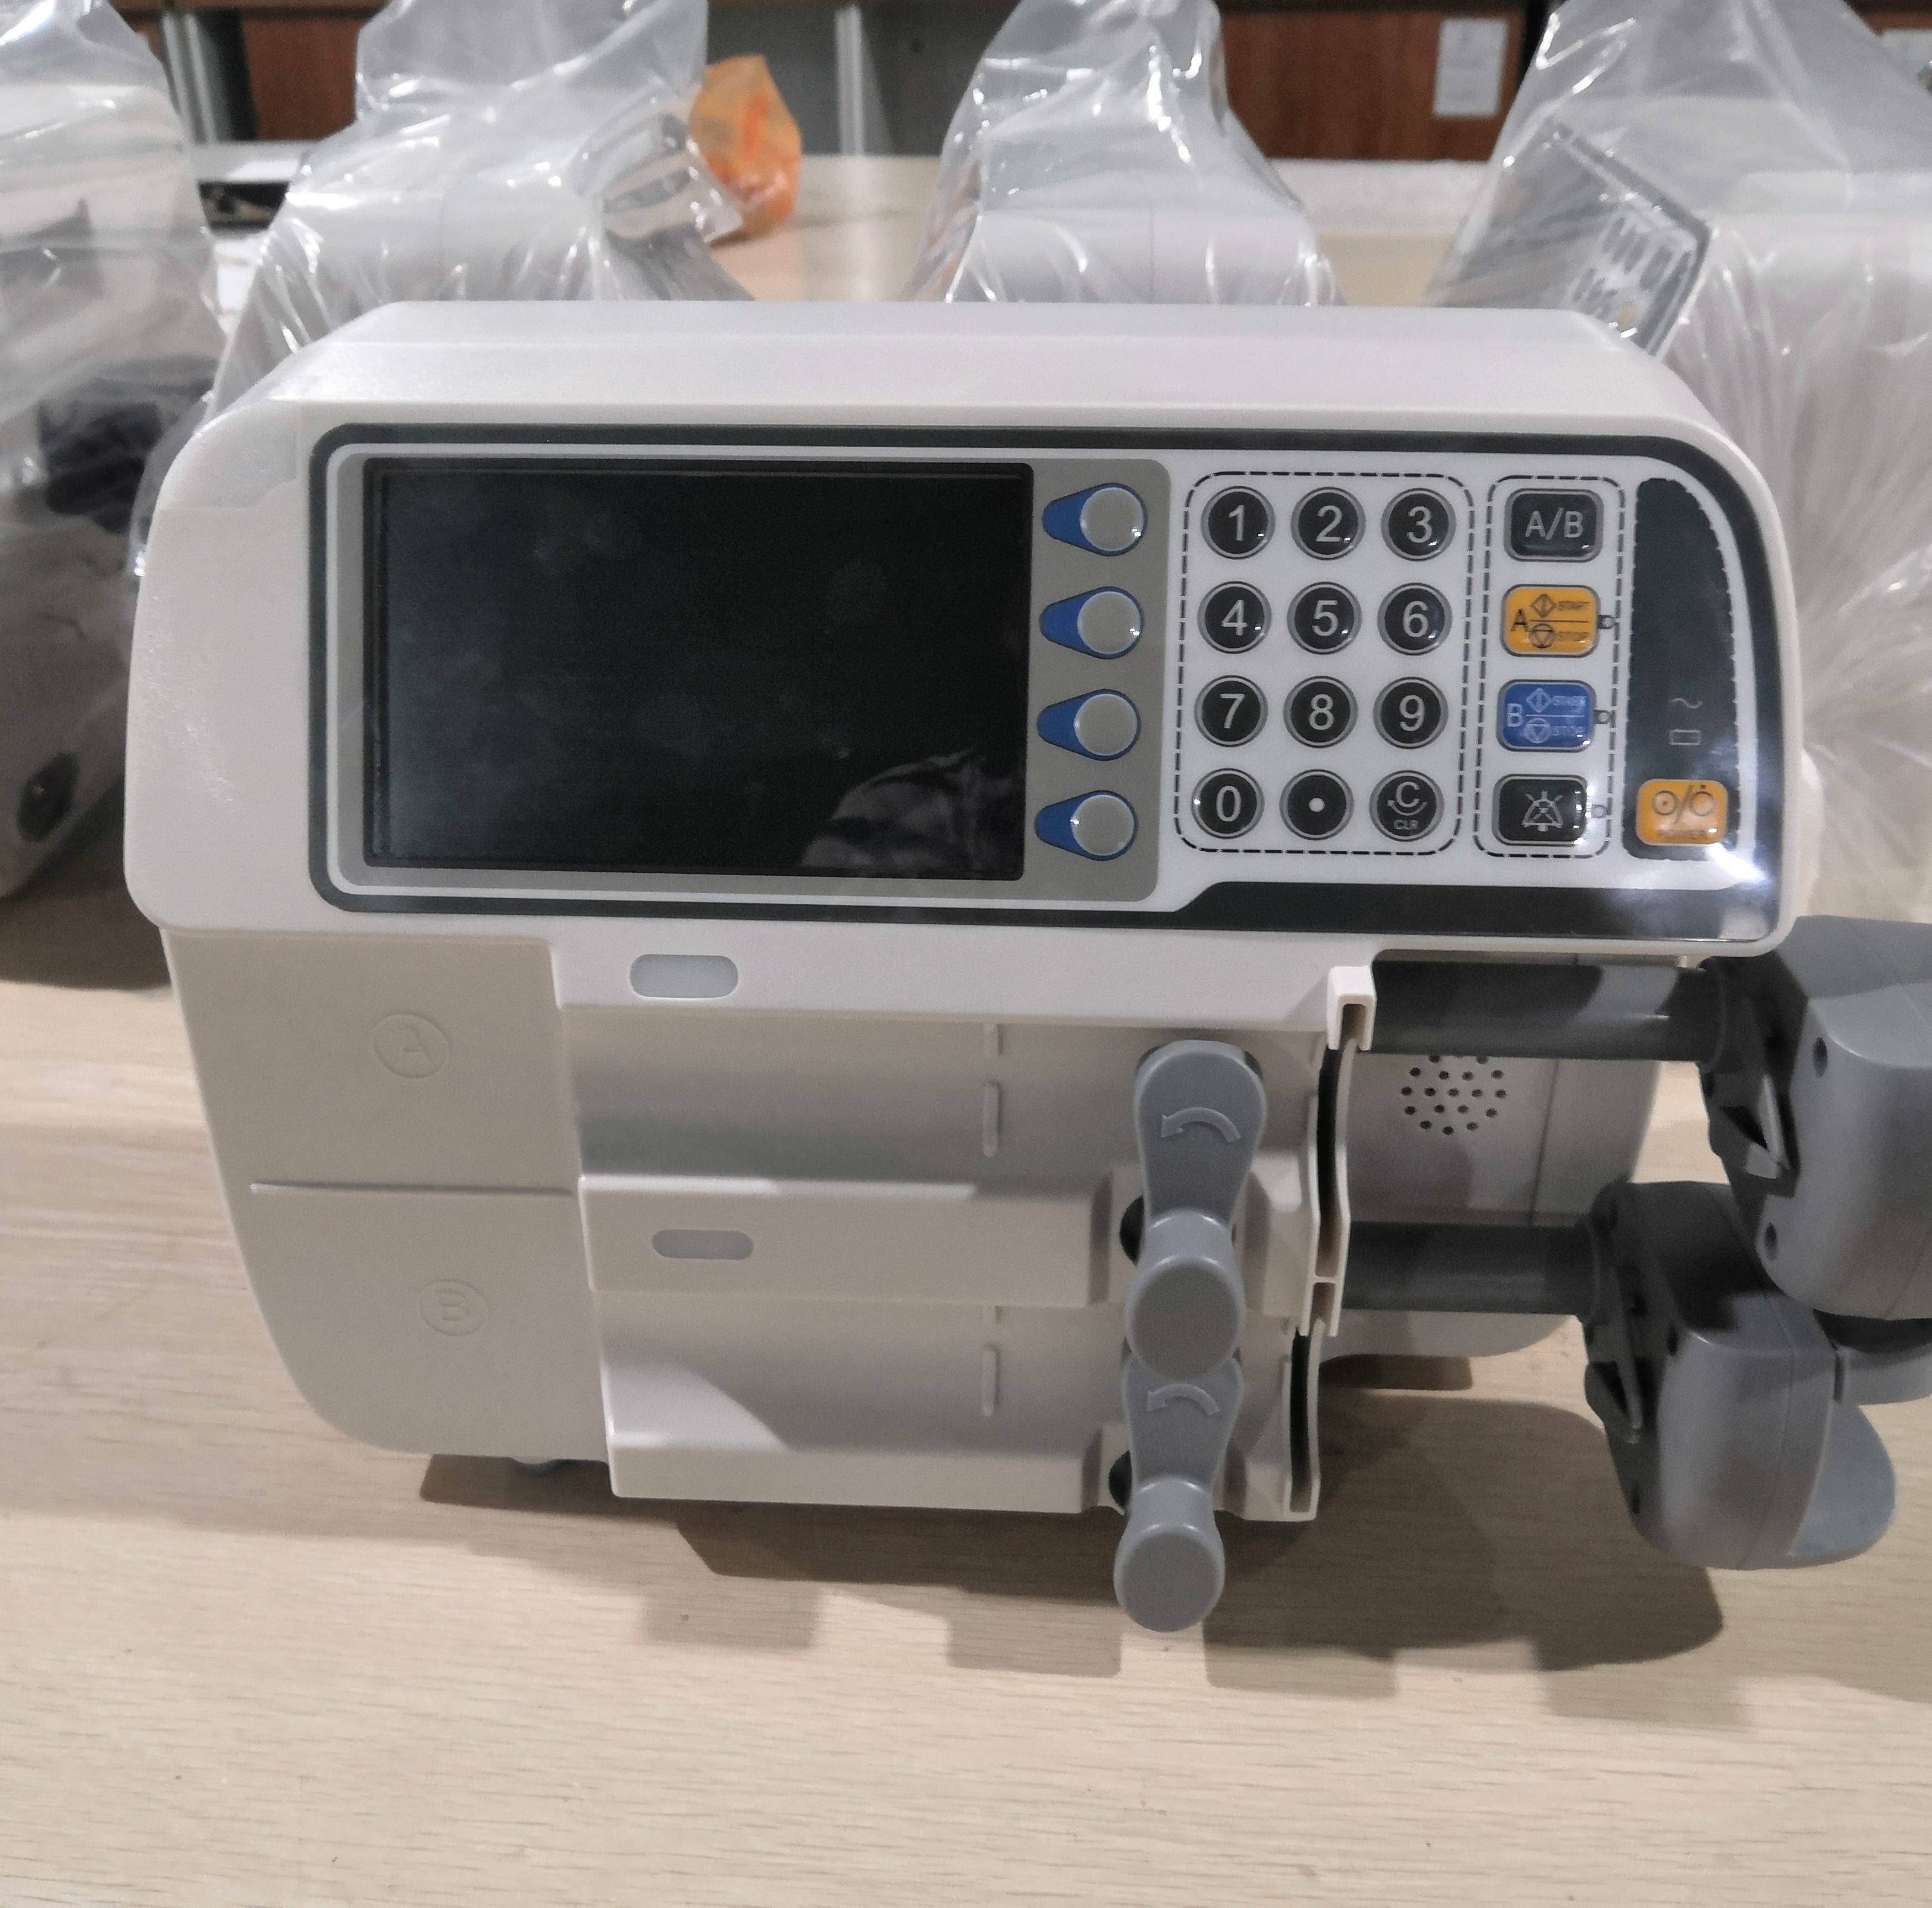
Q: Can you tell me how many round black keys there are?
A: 12